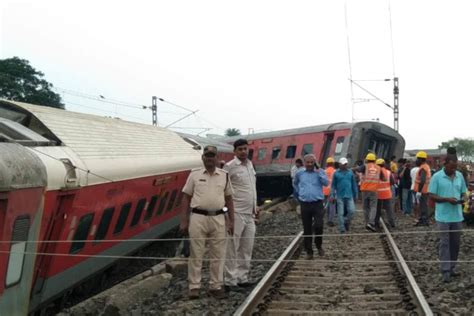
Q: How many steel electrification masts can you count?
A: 2